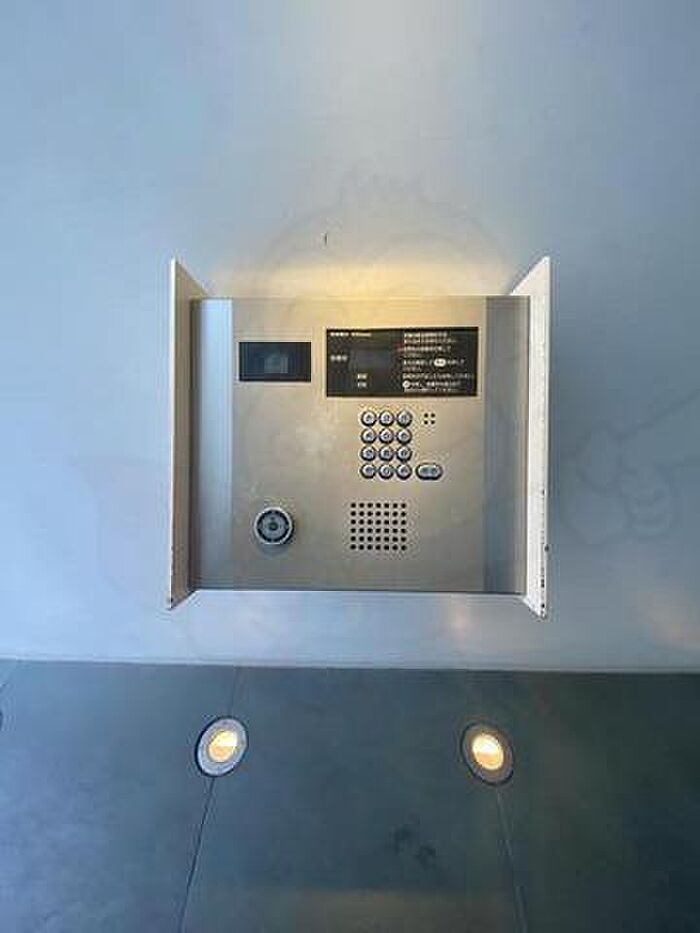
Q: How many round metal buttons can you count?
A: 12